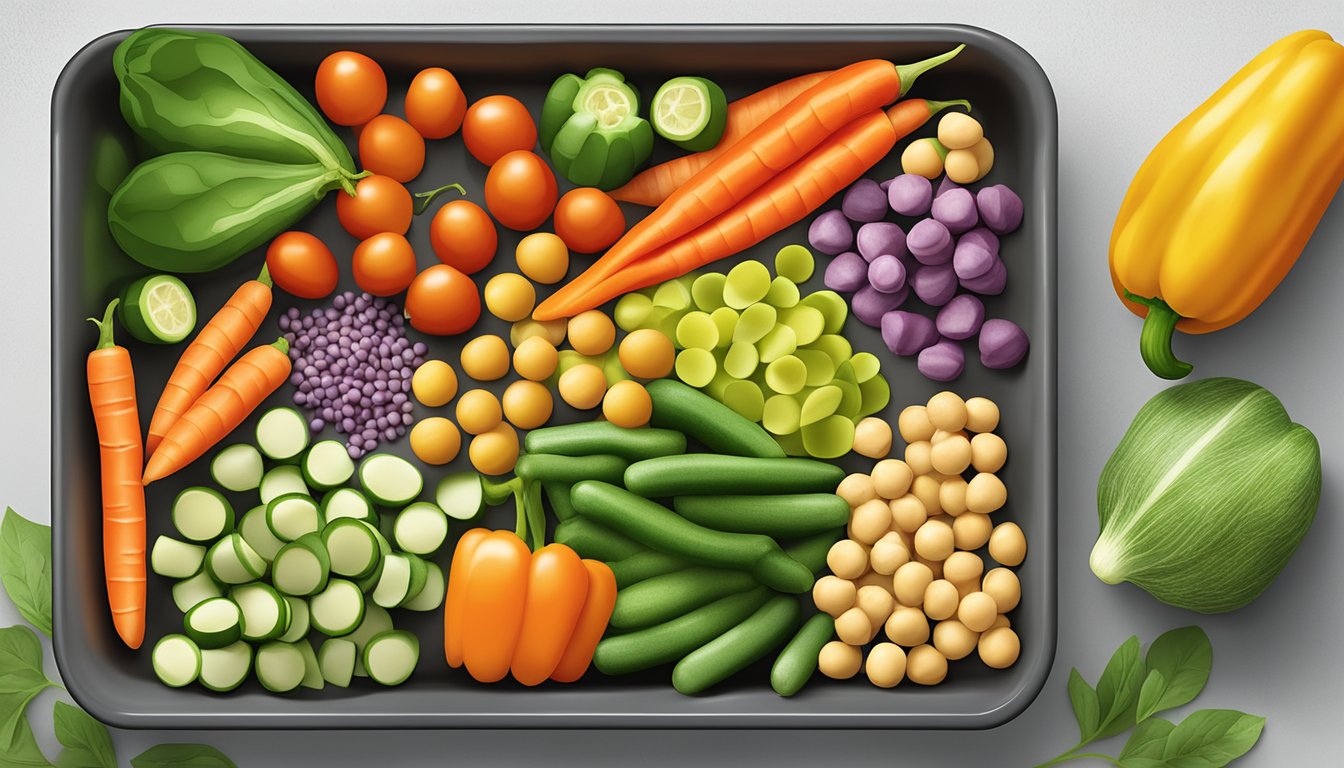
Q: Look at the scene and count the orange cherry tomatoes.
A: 11